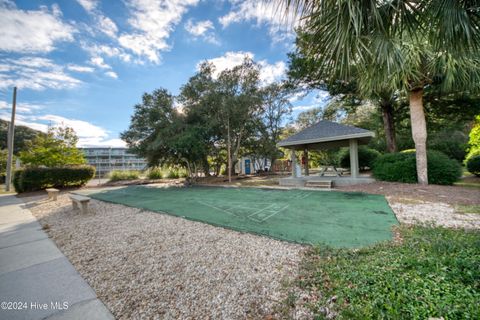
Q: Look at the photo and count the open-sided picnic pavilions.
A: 1